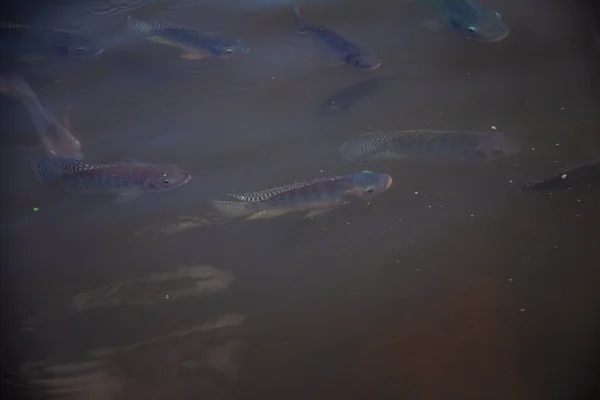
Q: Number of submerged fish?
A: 10